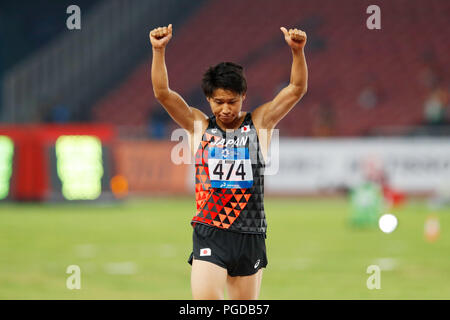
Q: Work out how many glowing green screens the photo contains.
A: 2